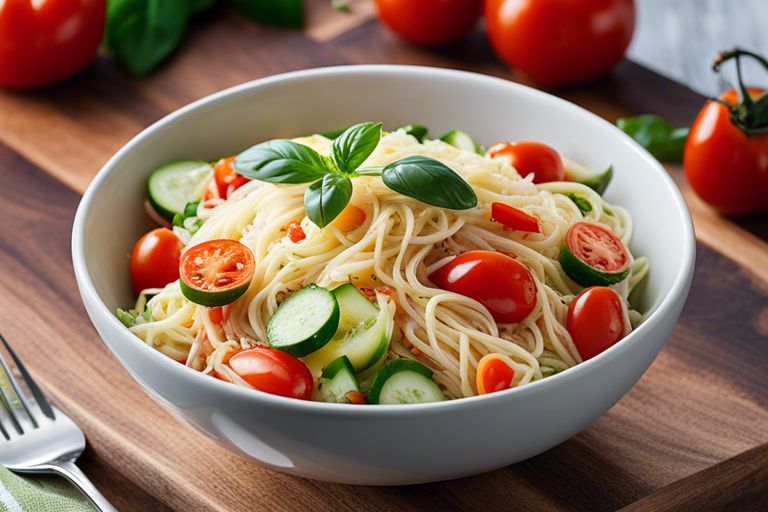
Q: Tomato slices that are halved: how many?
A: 2